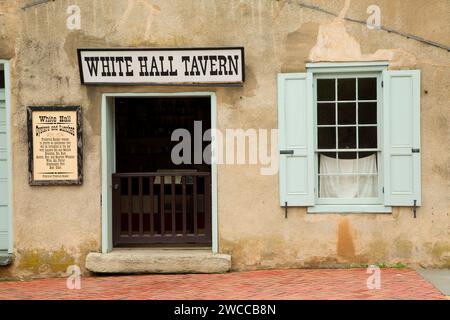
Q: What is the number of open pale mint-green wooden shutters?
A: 2